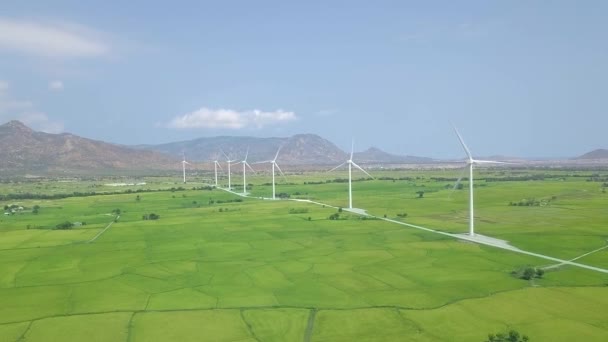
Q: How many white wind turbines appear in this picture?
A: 7